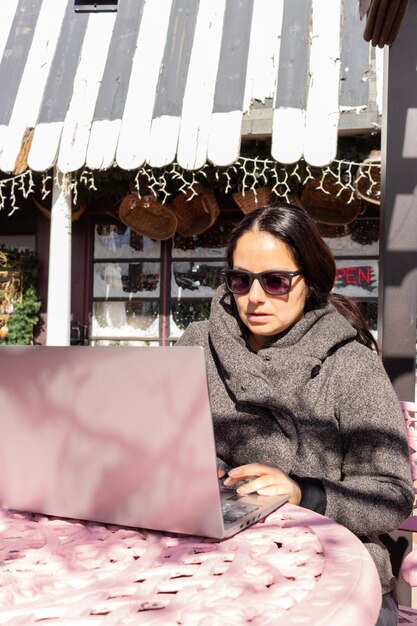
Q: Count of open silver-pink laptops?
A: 1